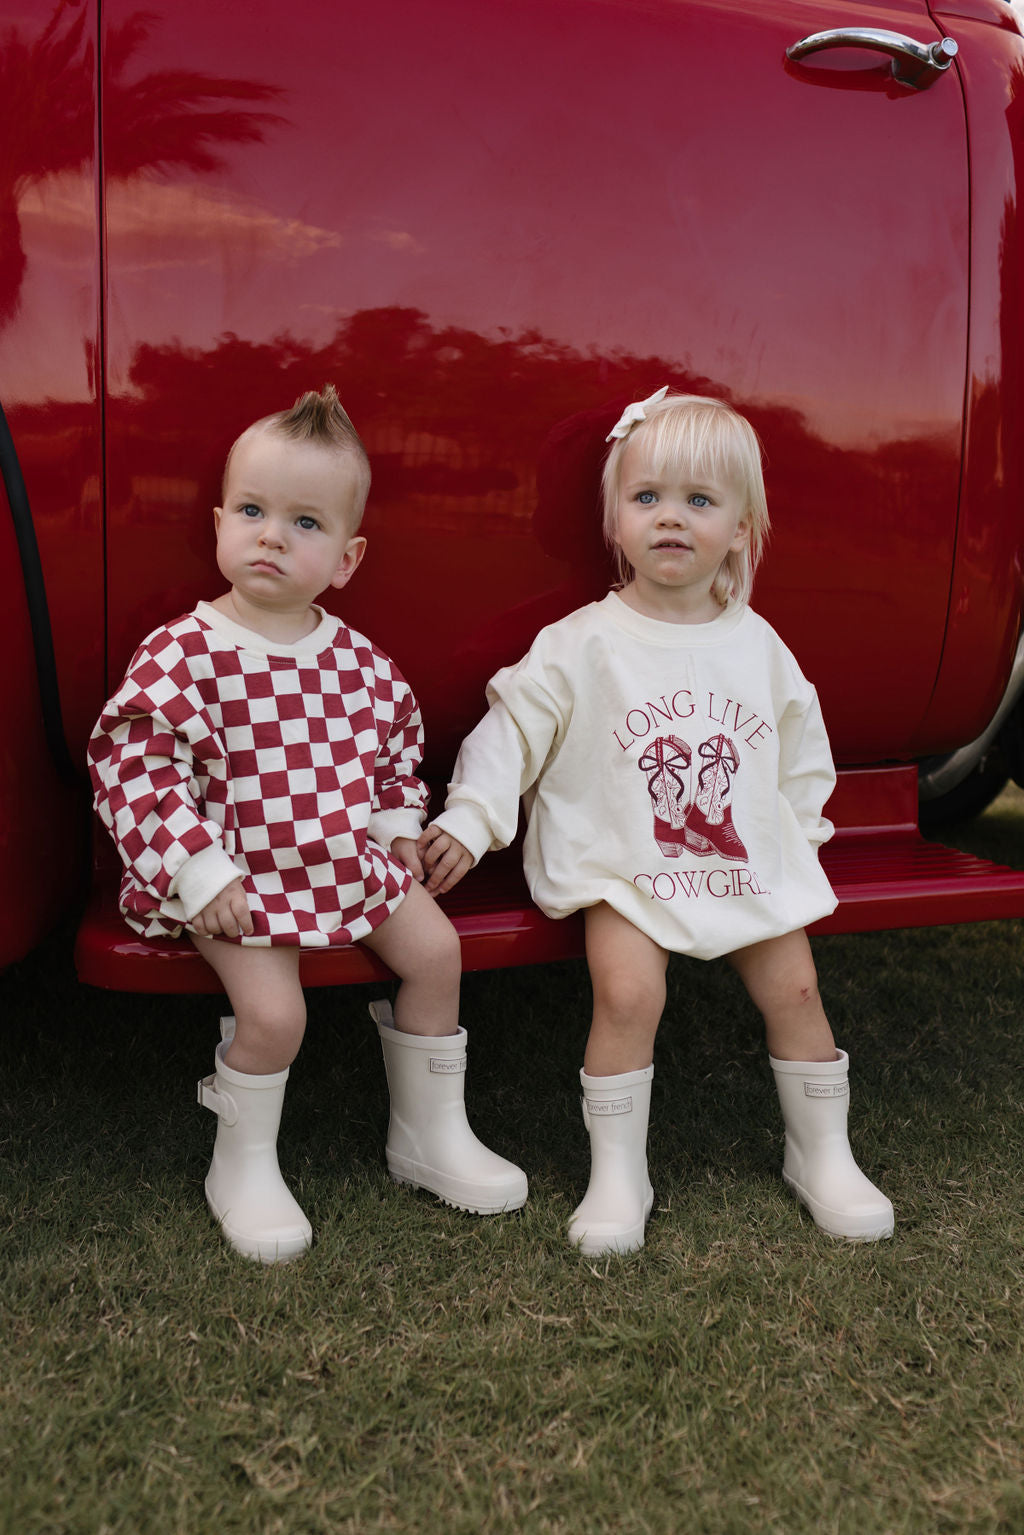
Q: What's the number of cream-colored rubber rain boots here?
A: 4